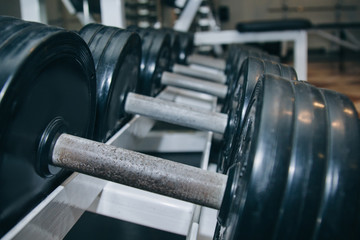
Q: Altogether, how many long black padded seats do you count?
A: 1